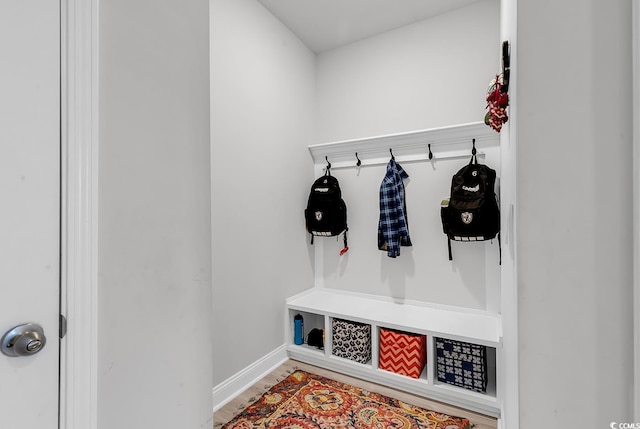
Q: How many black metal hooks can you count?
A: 5